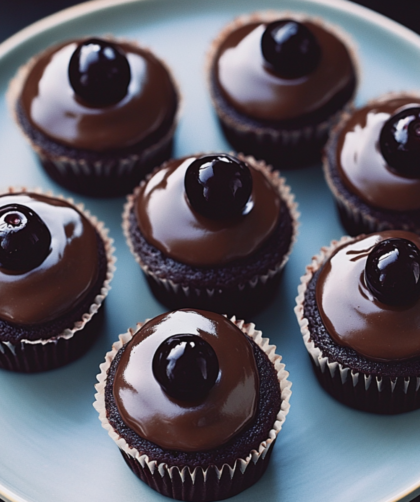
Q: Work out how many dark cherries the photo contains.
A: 7